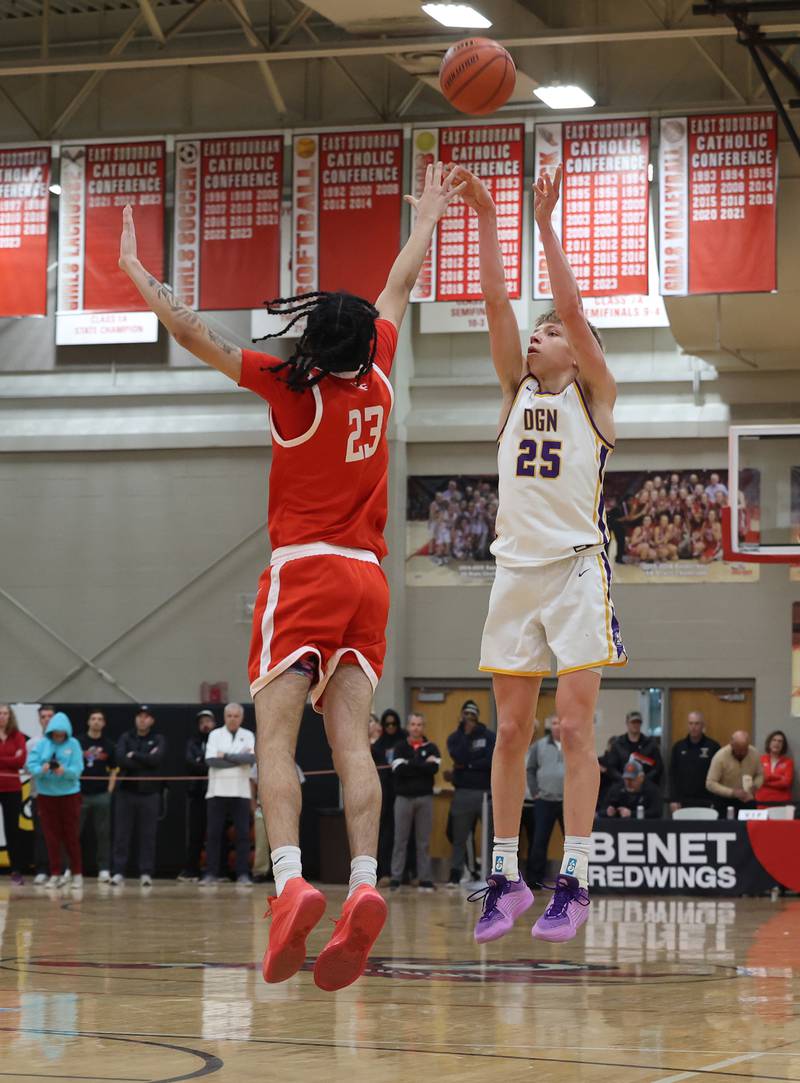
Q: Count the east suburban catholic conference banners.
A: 7